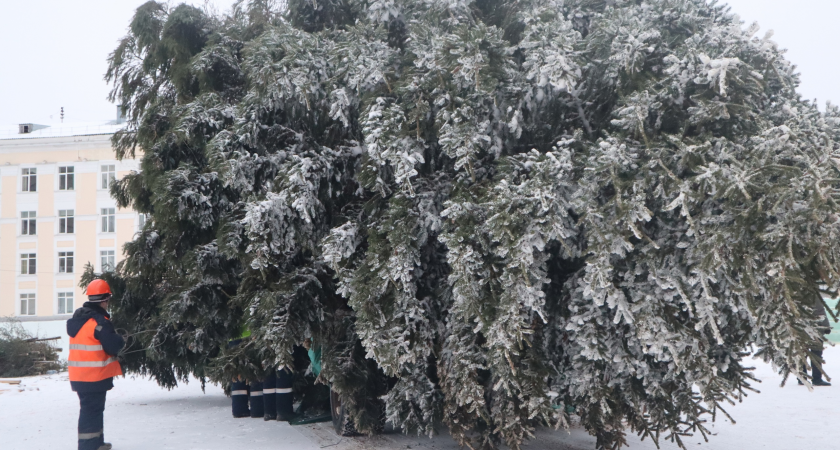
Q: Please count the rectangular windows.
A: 11